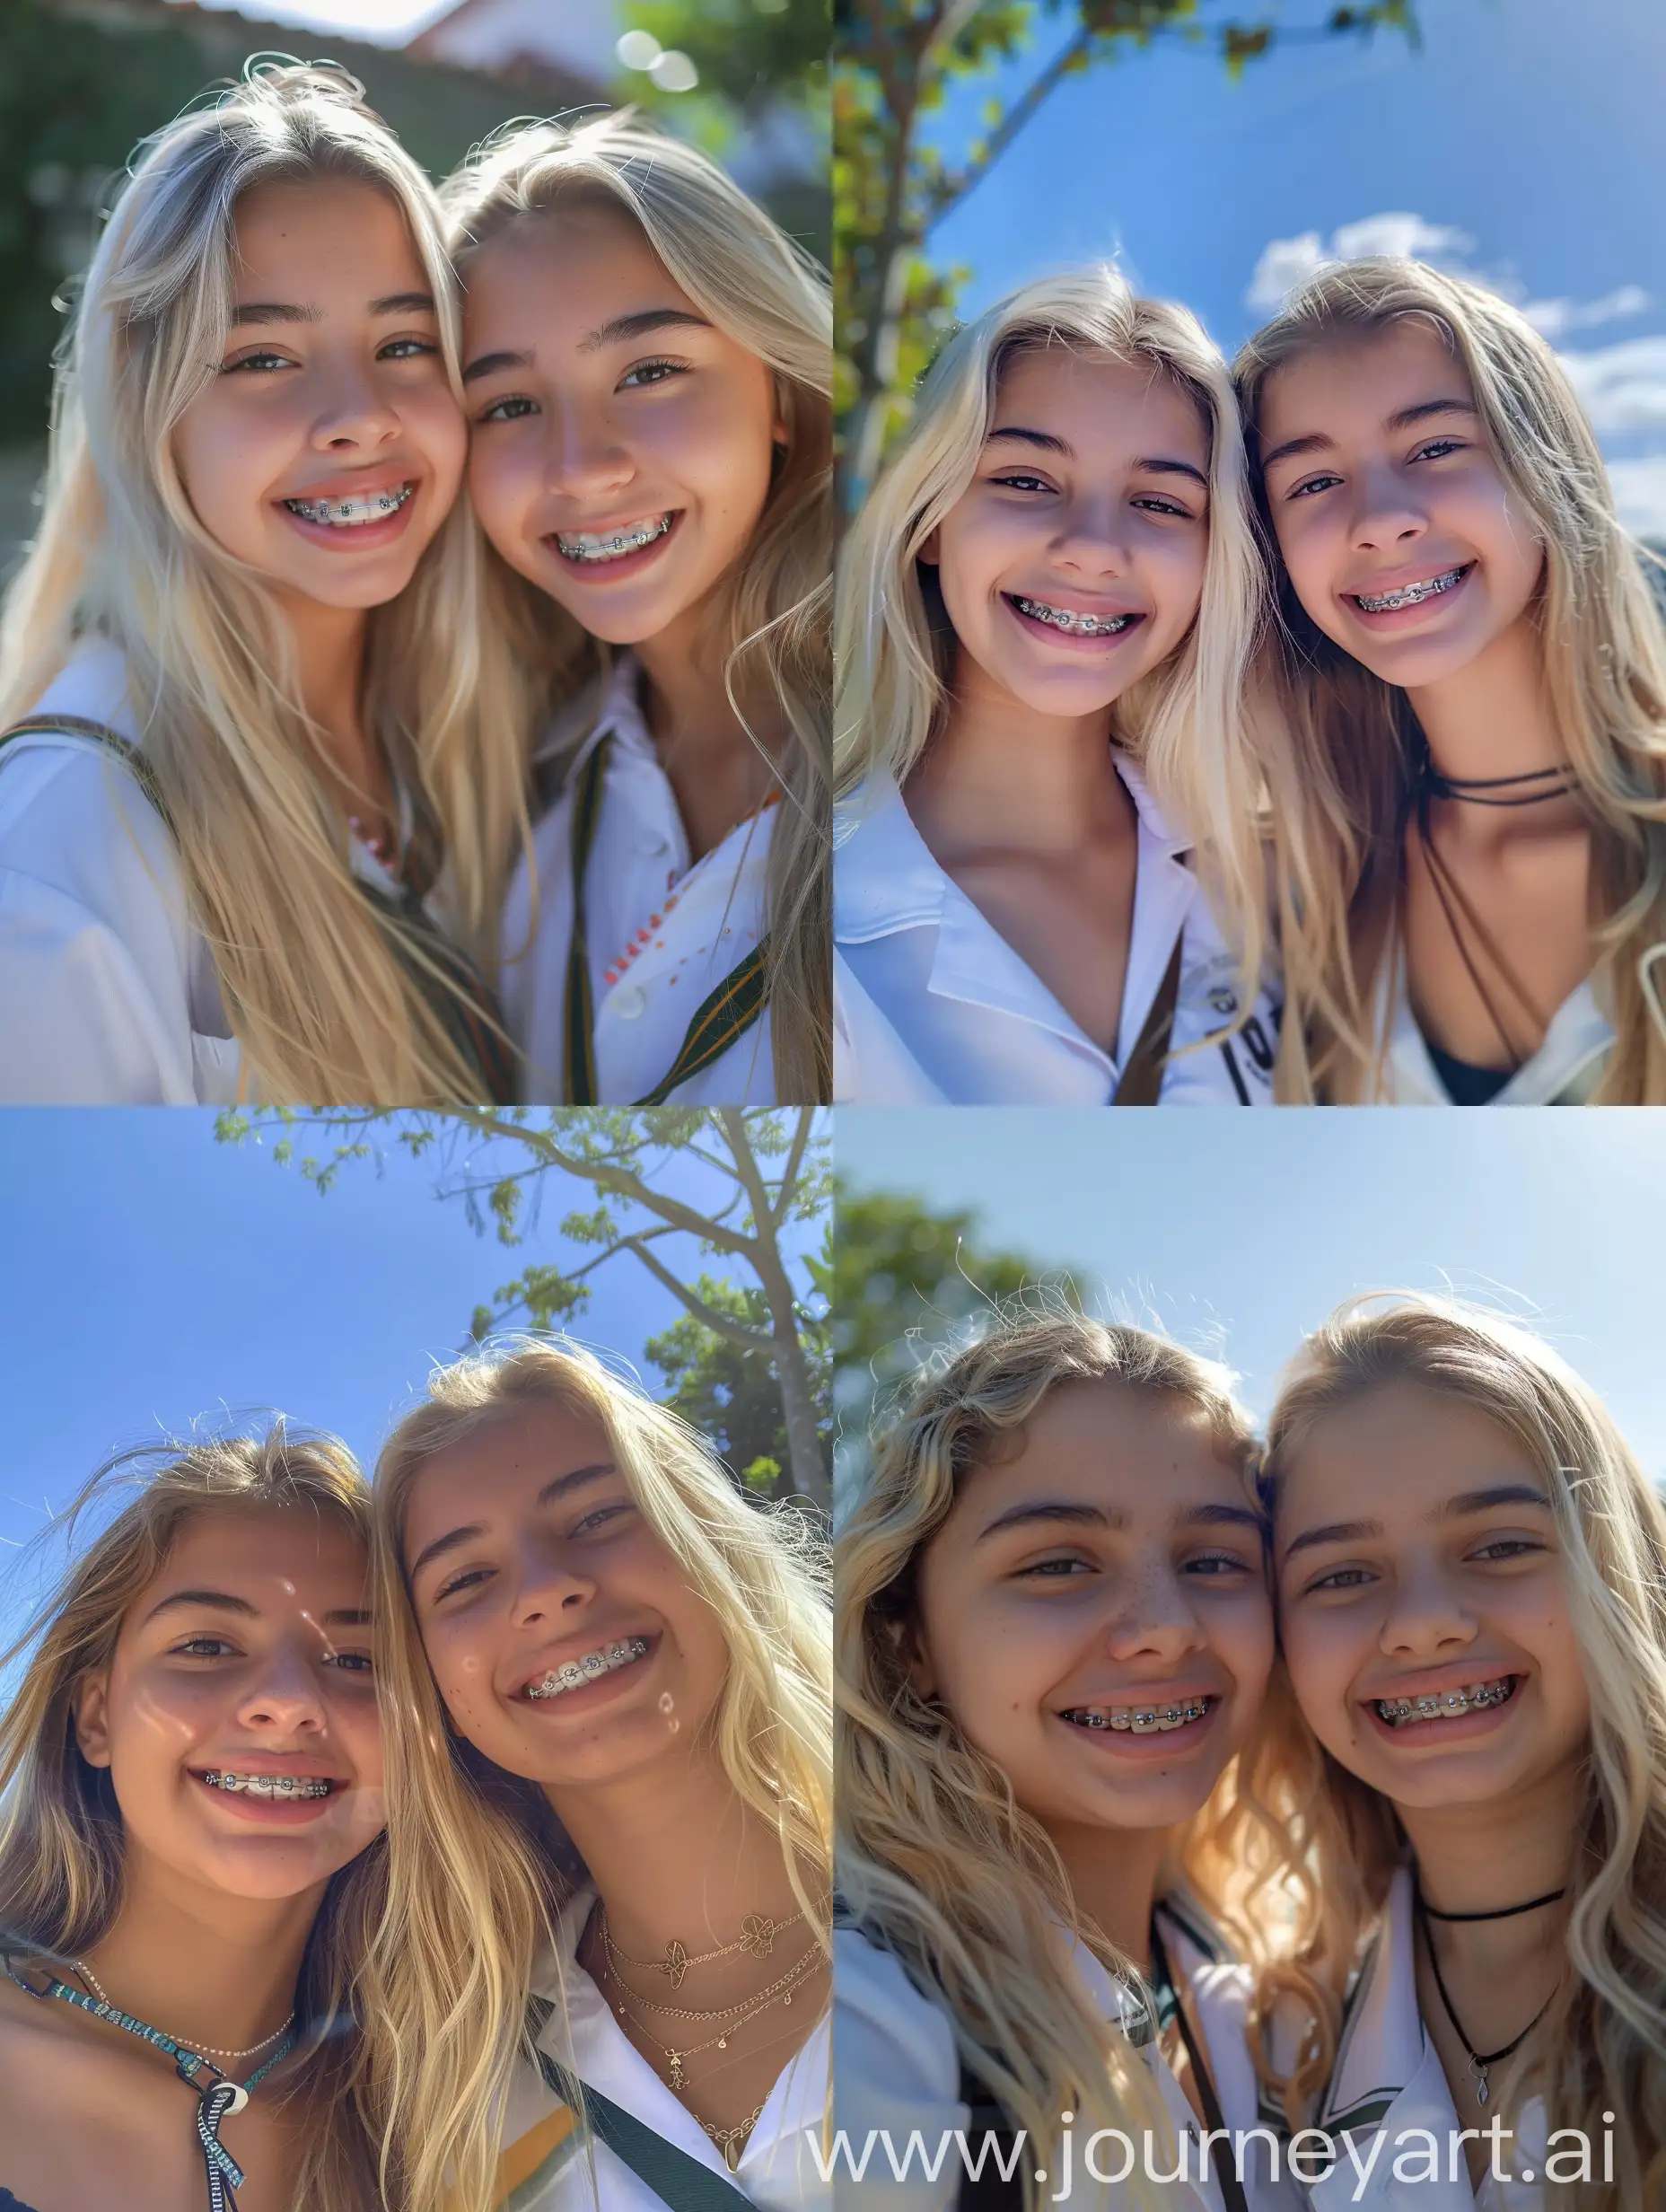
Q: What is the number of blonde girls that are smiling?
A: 8